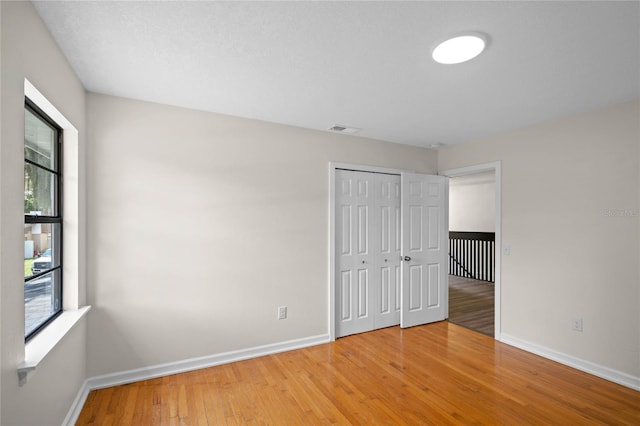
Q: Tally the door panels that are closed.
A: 2